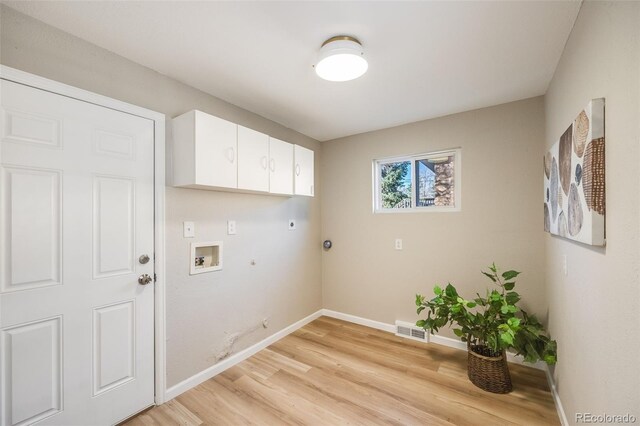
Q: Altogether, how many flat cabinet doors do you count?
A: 4